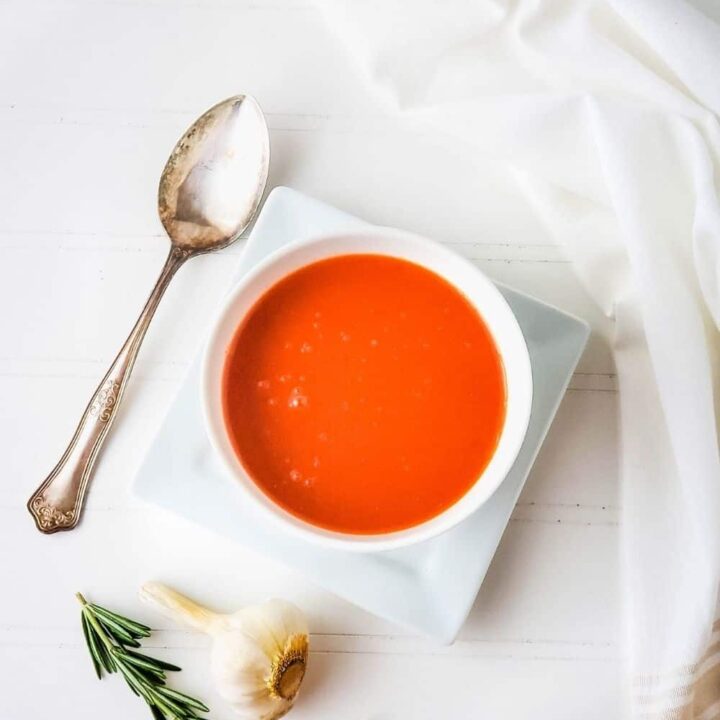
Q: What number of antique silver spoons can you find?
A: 1